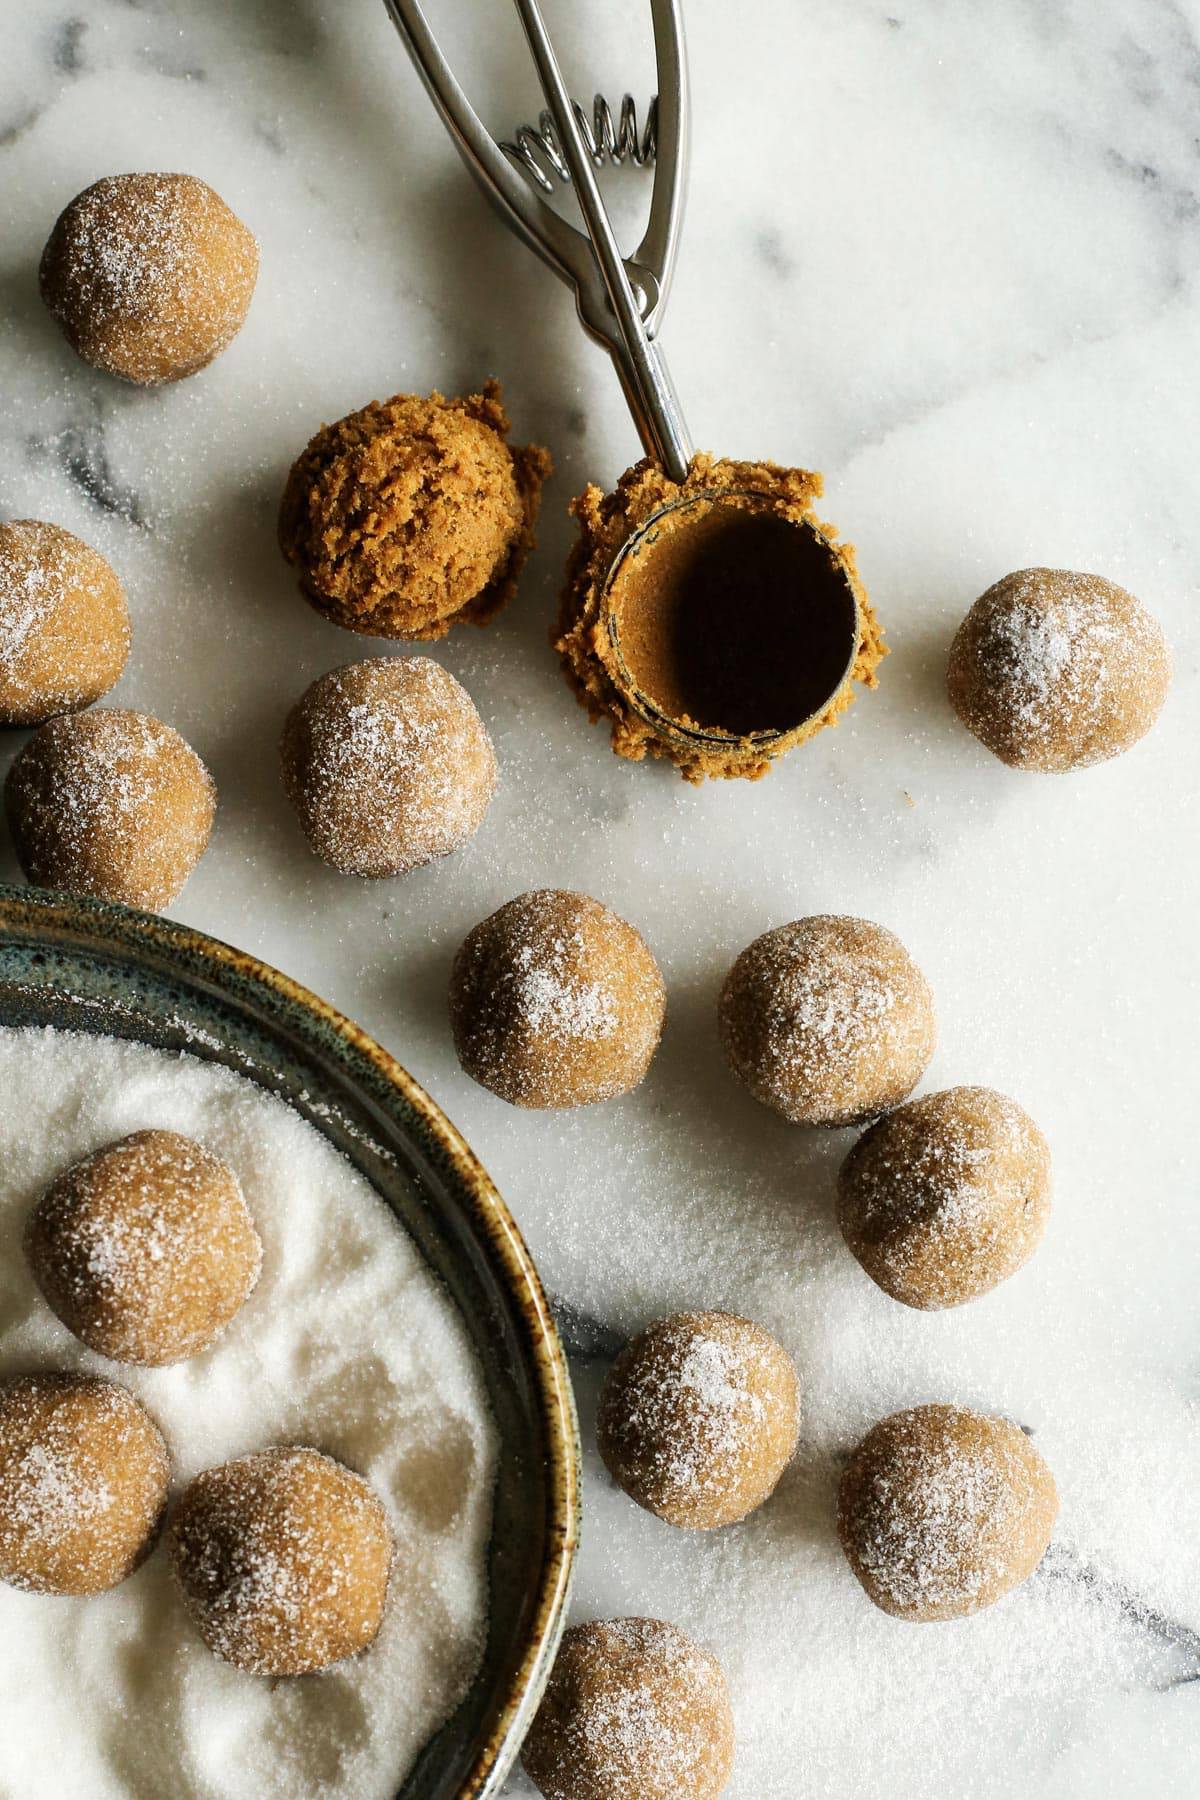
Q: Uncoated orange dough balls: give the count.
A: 1